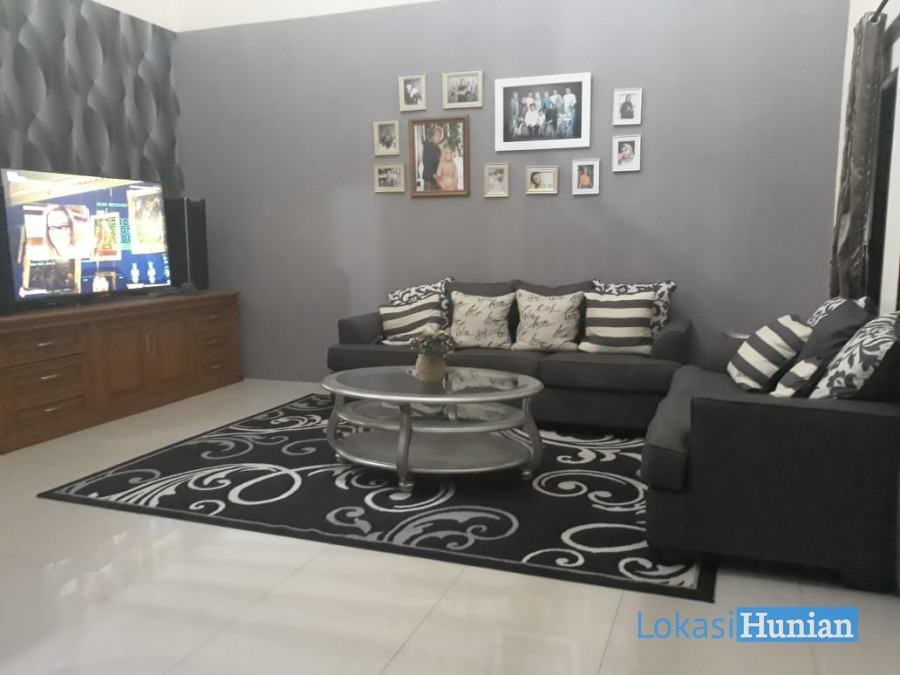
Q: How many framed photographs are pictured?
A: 11